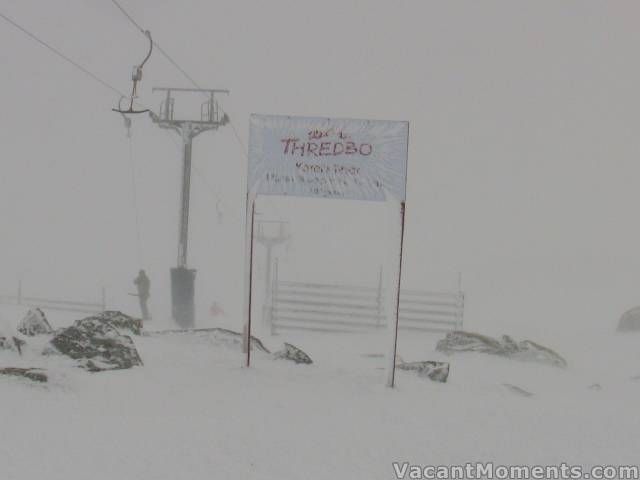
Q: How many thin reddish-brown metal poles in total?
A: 2